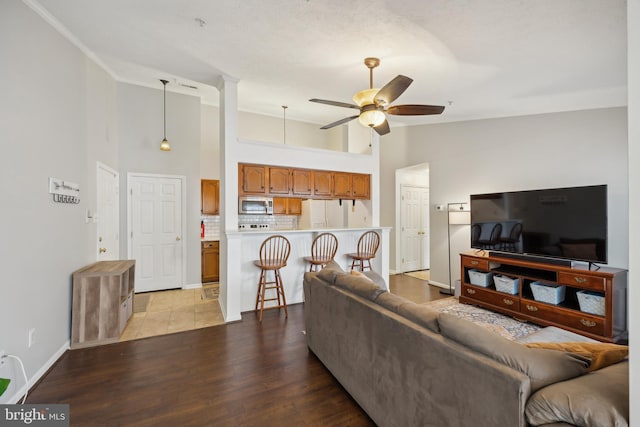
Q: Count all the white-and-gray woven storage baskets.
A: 4